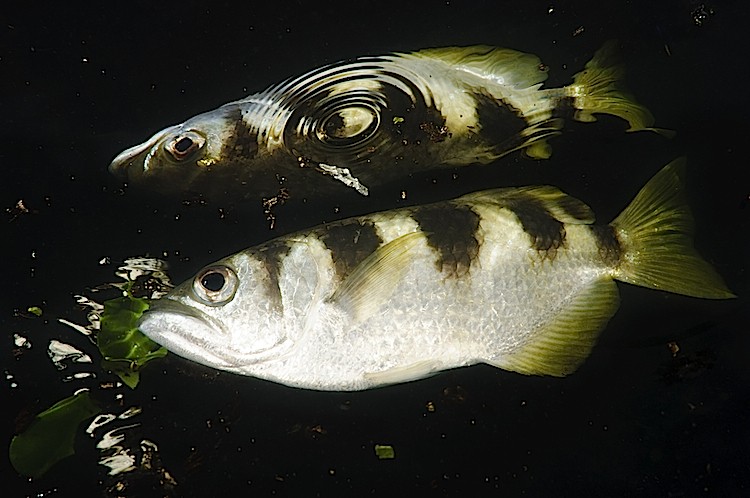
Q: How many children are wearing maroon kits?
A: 0